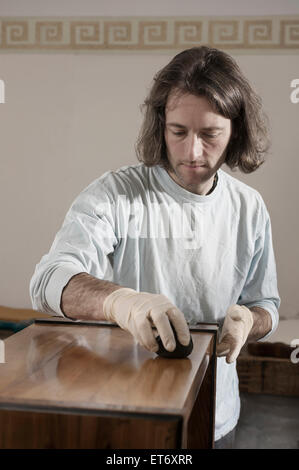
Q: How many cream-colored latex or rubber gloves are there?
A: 2